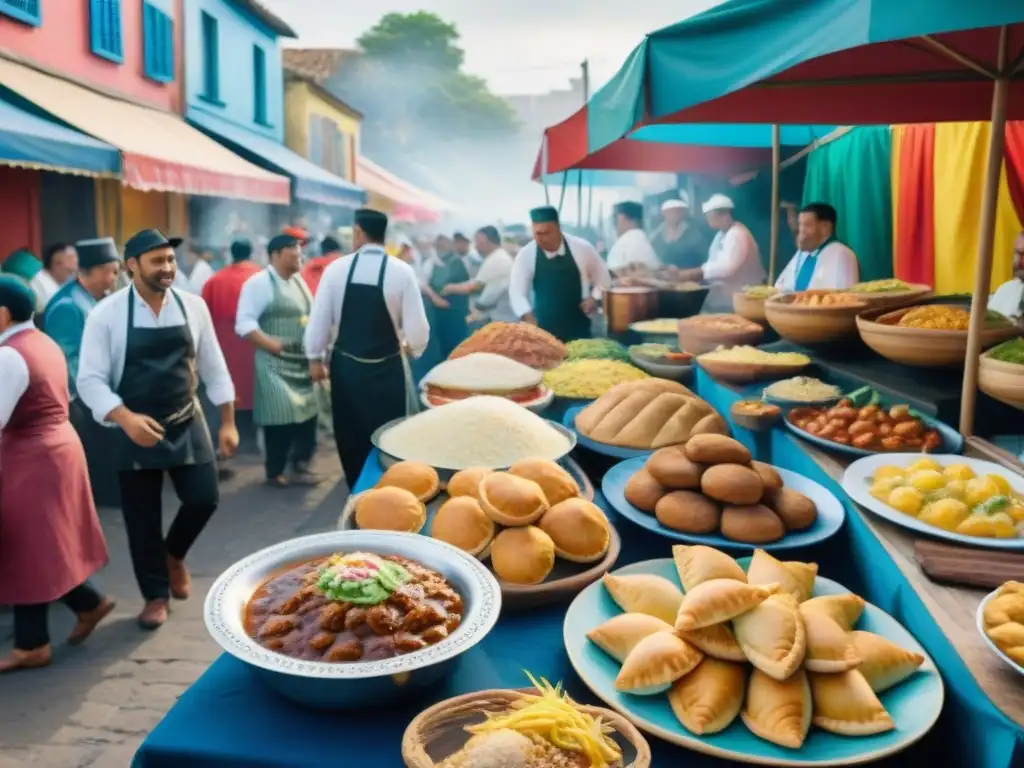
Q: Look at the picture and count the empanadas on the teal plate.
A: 15